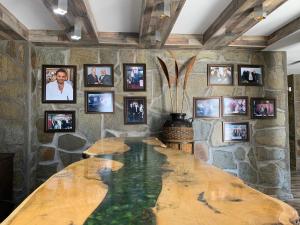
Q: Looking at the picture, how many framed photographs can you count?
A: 12